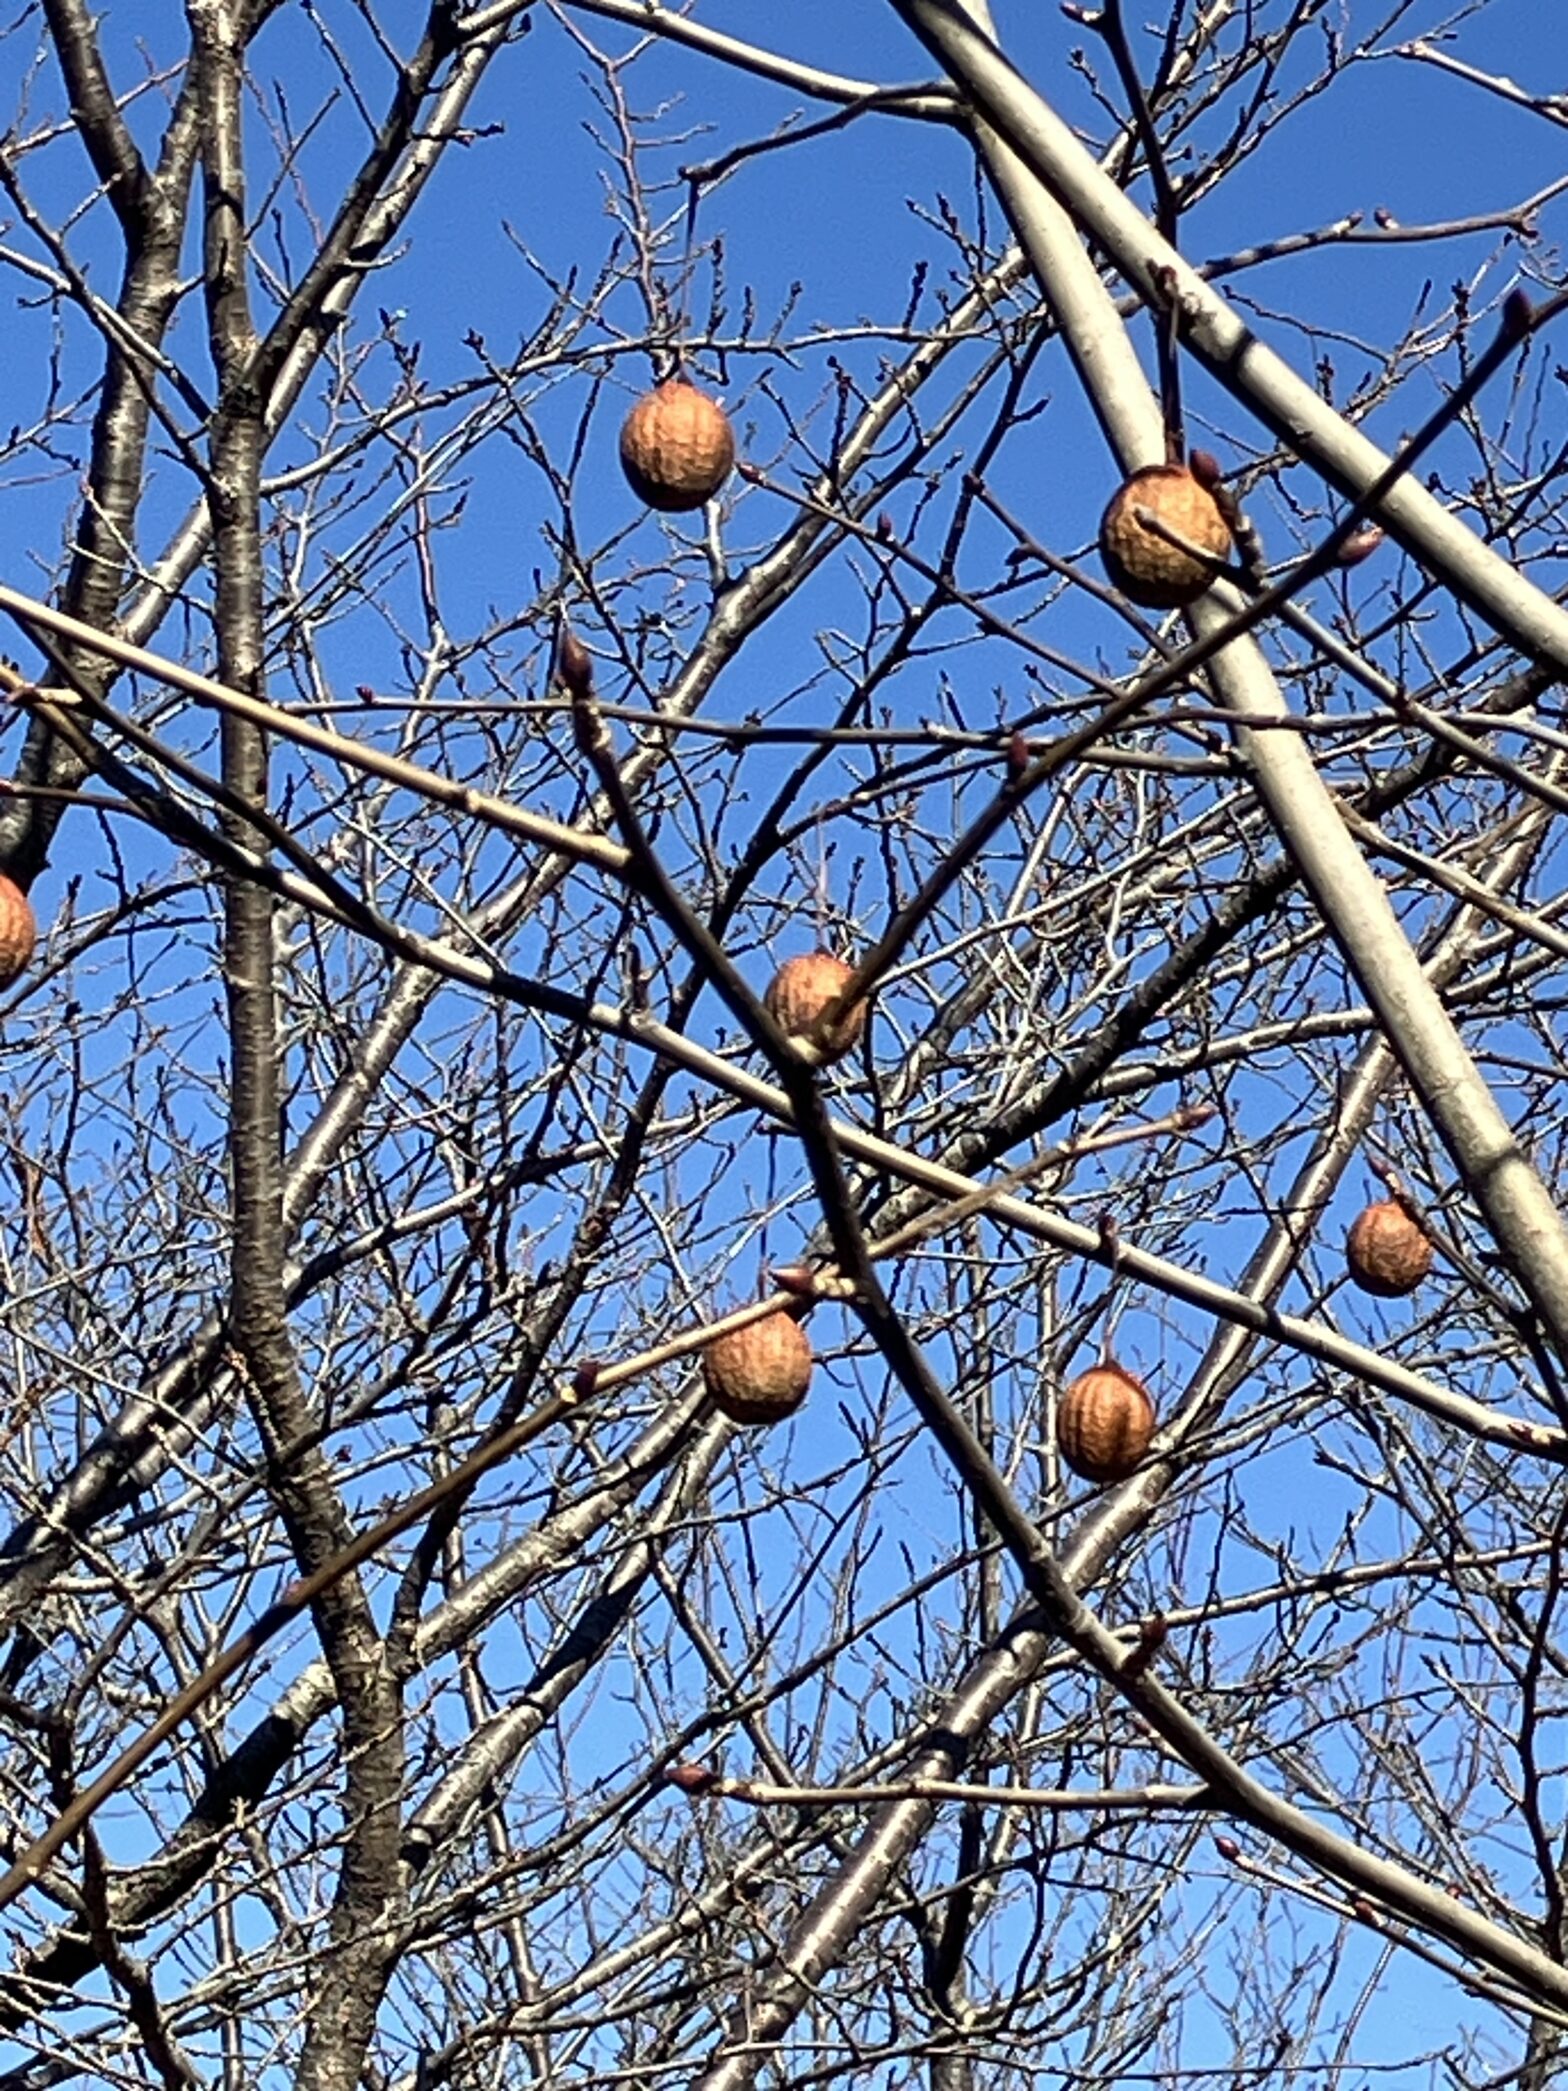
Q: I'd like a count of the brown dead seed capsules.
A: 7